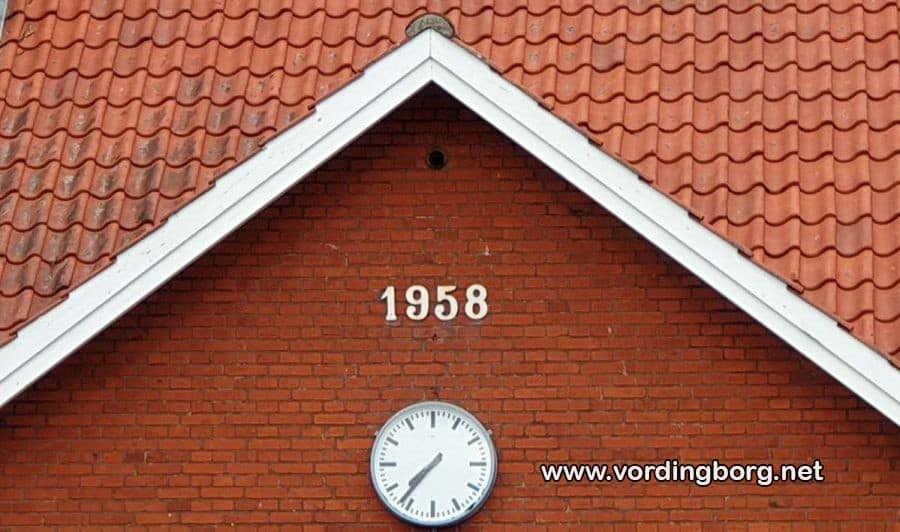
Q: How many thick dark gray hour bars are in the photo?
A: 12